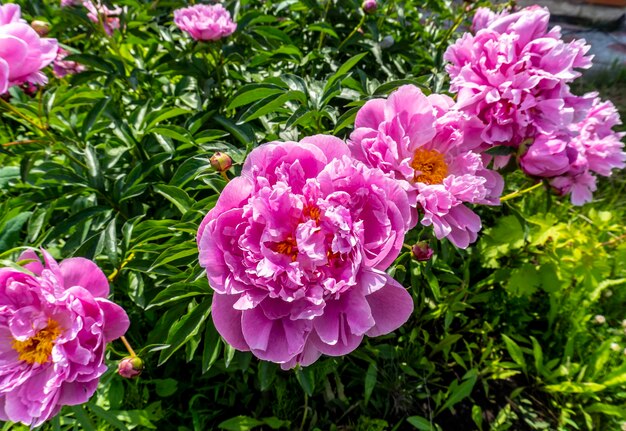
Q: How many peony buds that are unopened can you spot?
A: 5